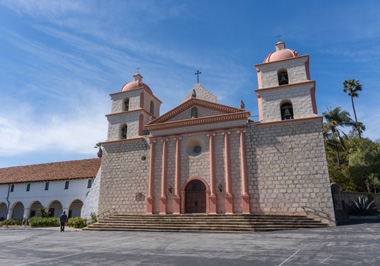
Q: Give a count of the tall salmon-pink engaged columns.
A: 6